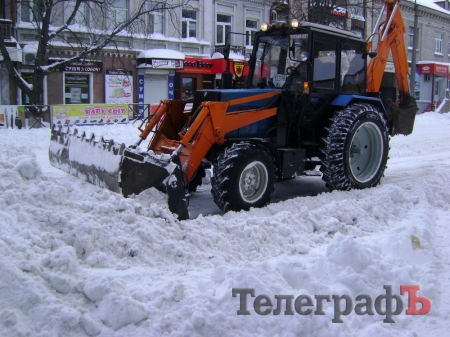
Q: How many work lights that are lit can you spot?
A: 2